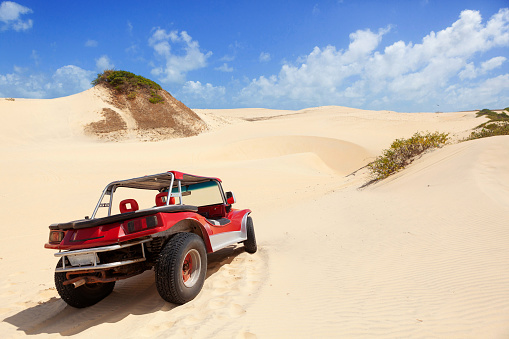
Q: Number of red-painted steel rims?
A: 1